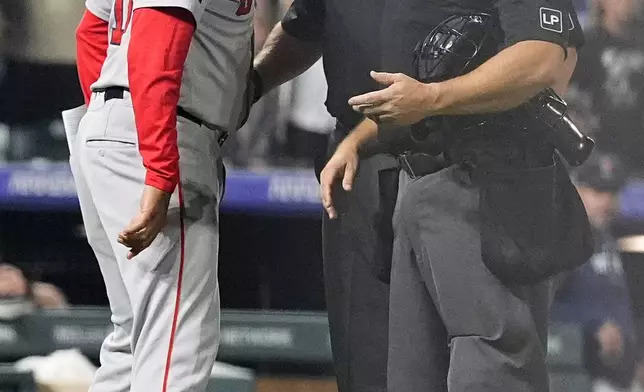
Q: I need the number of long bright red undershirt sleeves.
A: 2